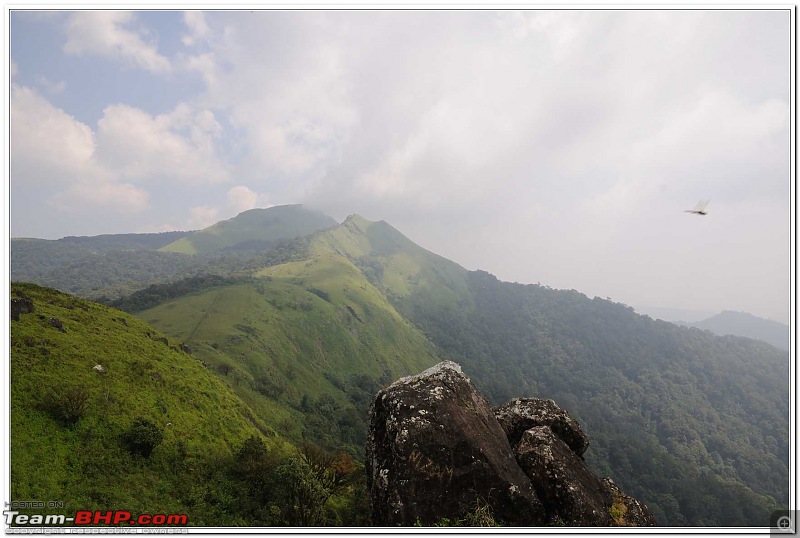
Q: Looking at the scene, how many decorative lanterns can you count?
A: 0